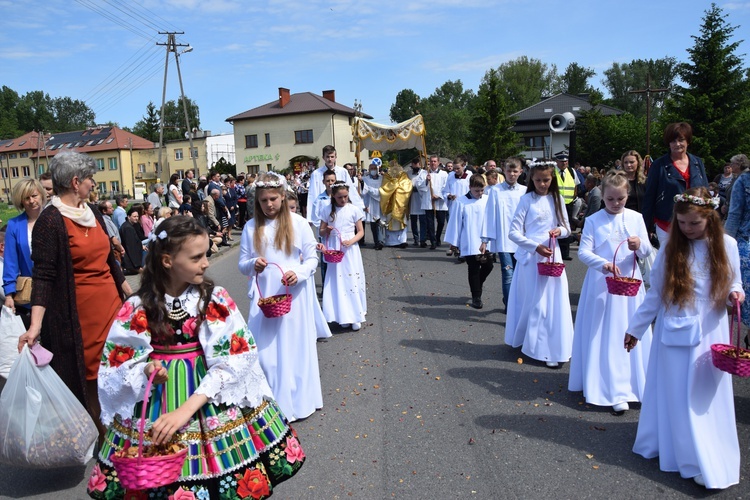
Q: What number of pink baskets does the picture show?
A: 6